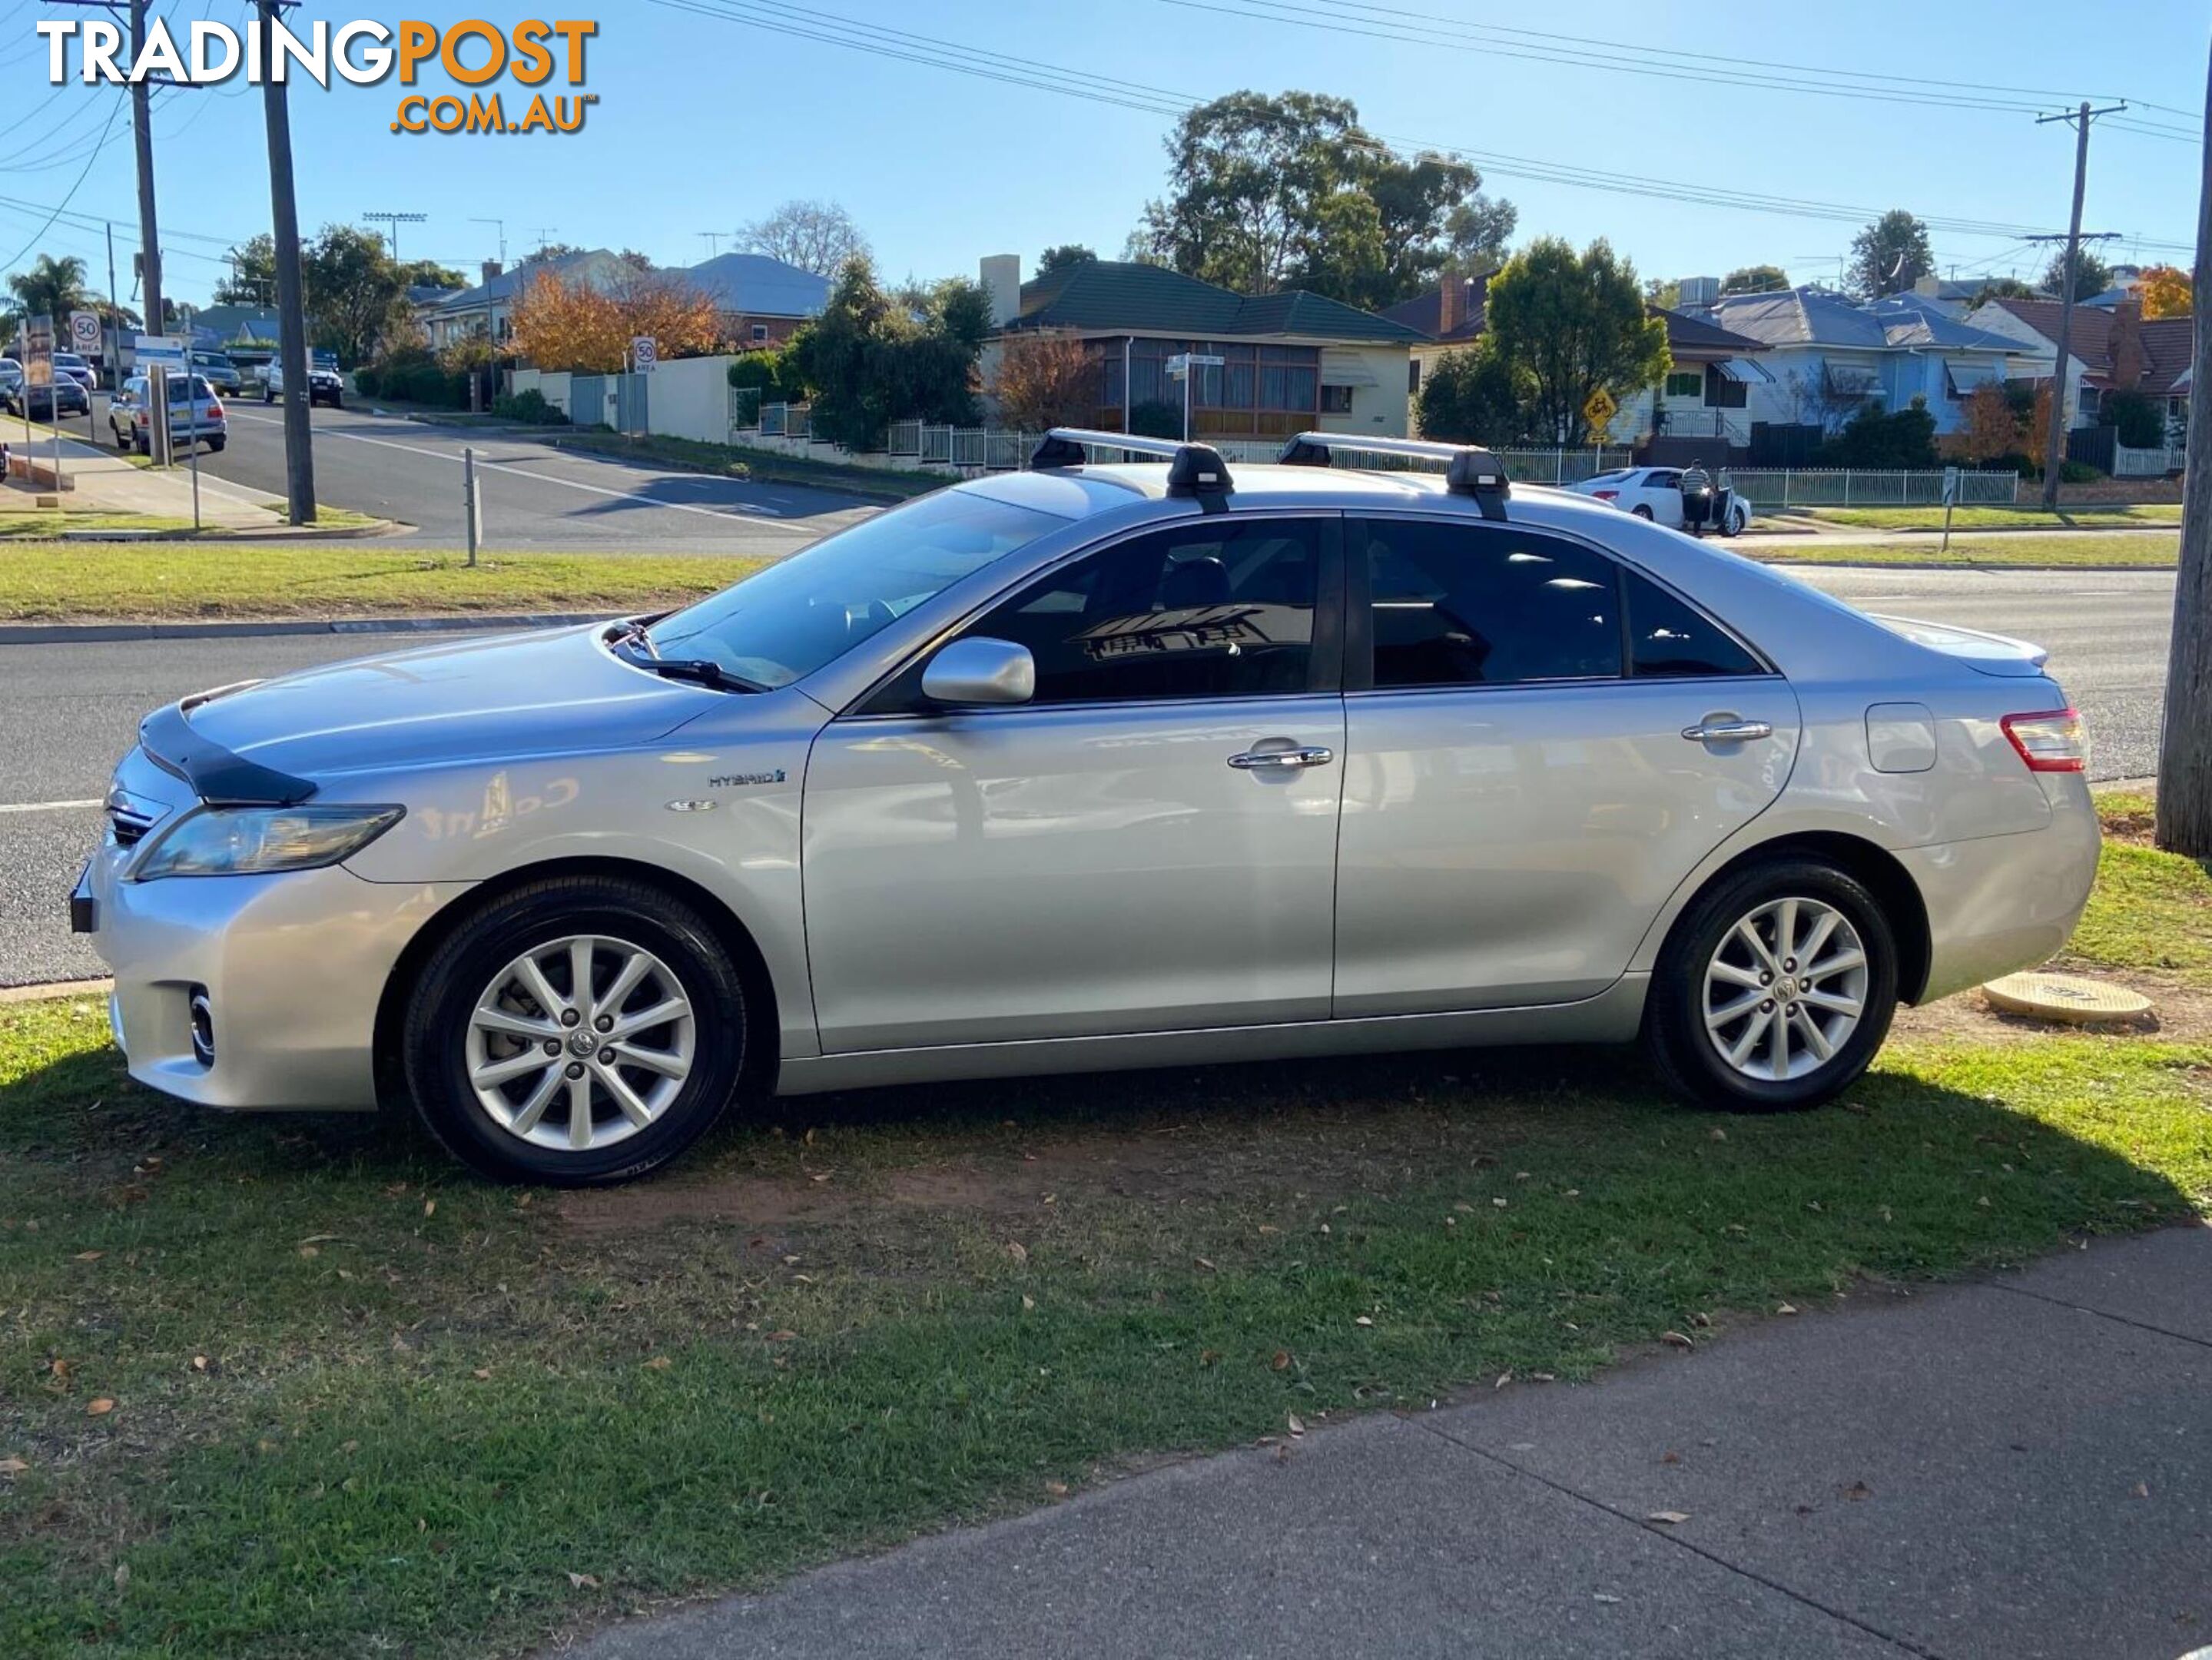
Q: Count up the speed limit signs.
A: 2